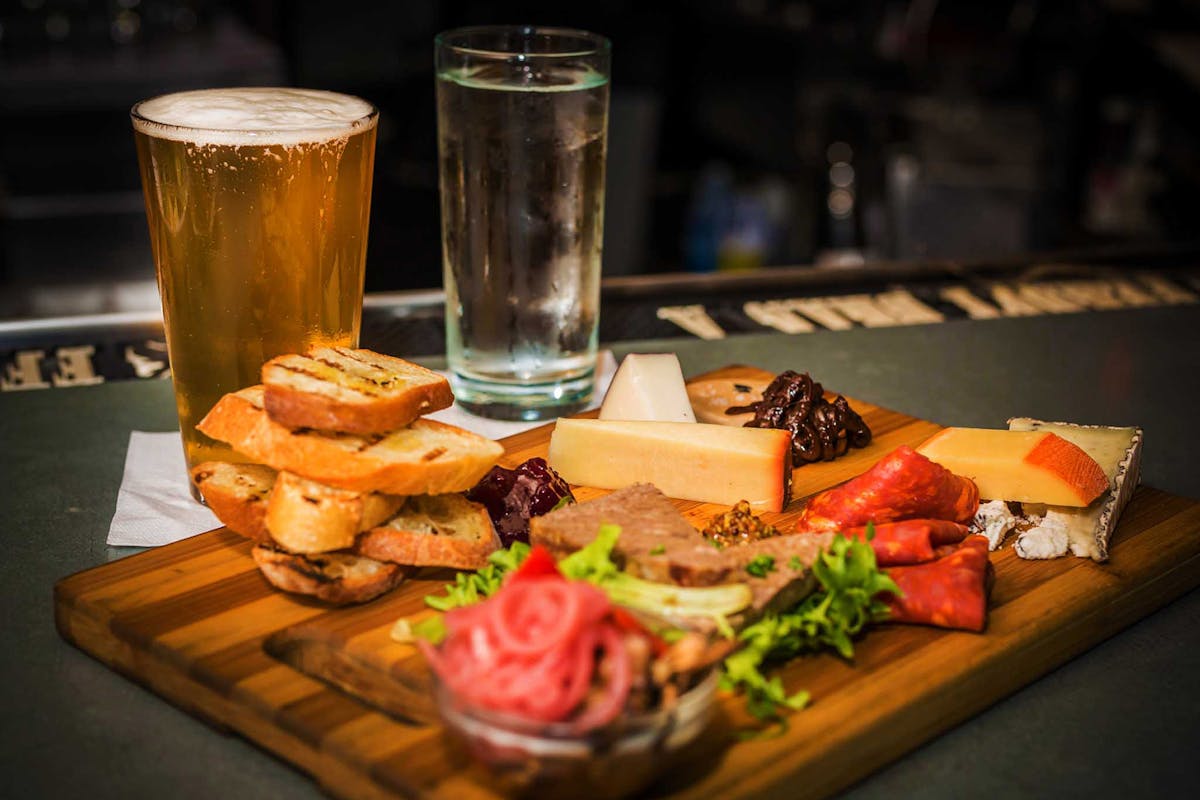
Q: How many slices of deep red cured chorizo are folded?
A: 3